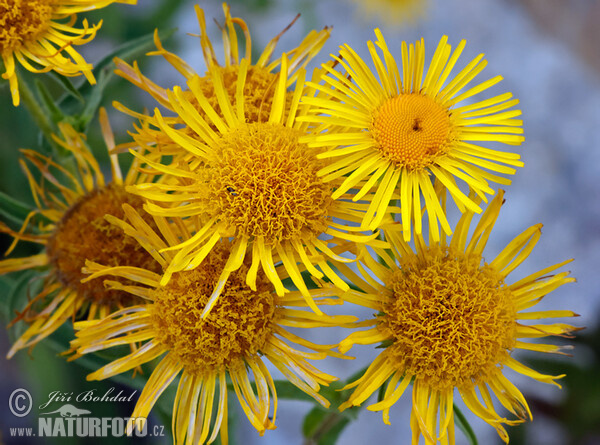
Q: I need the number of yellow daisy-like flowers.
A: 7